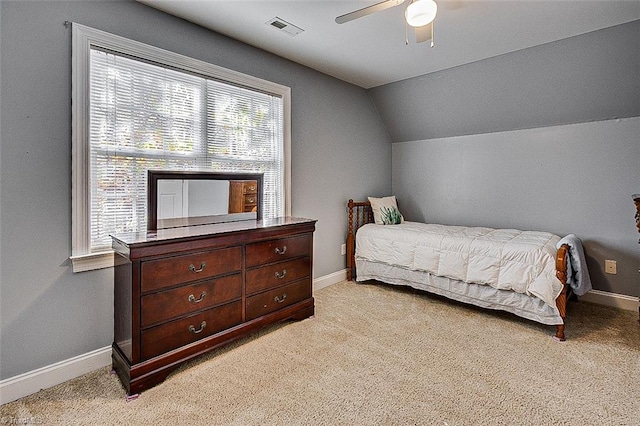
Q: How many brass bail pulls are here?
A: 6